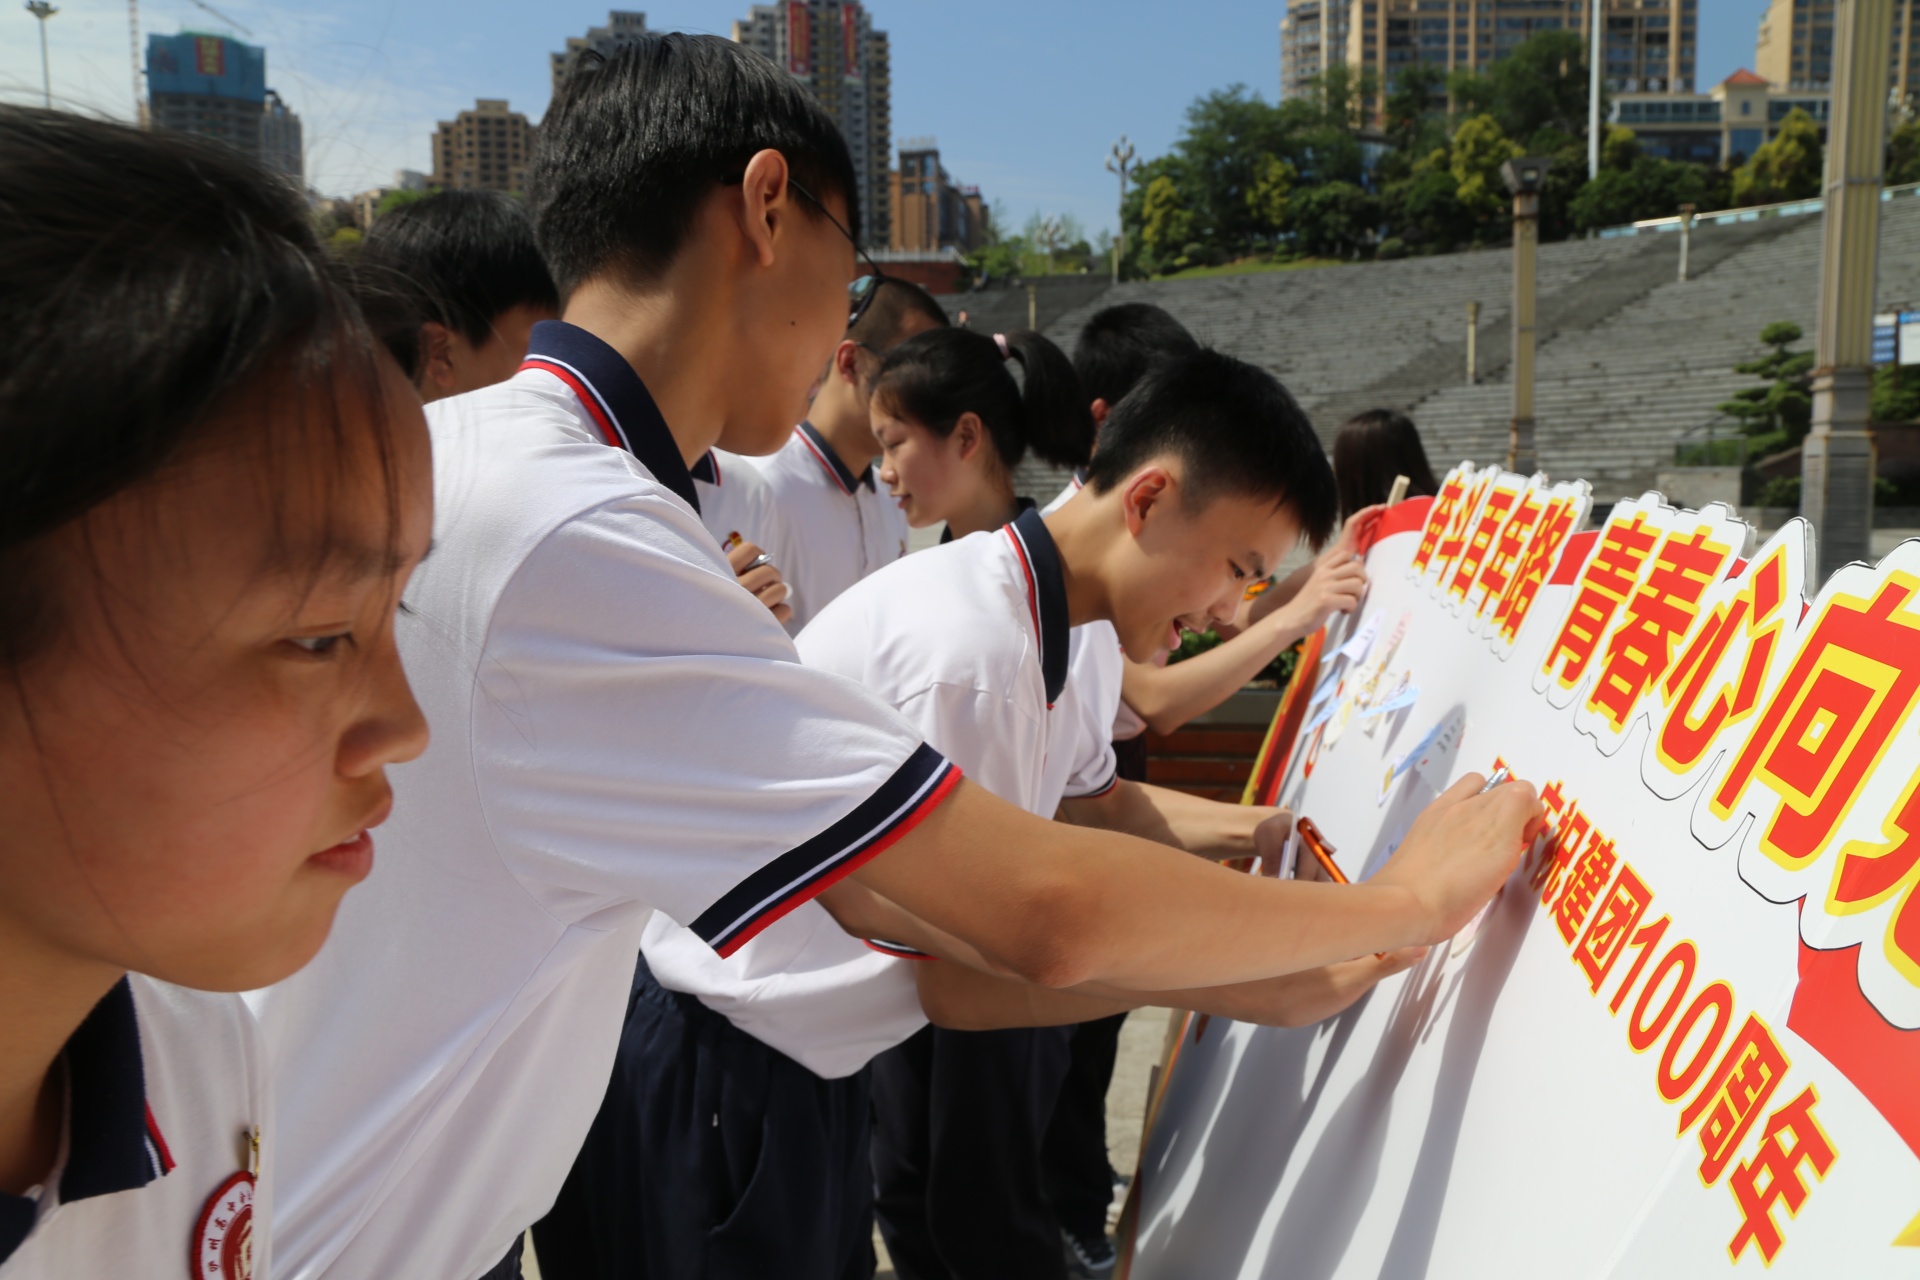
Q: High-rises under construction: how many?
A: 1